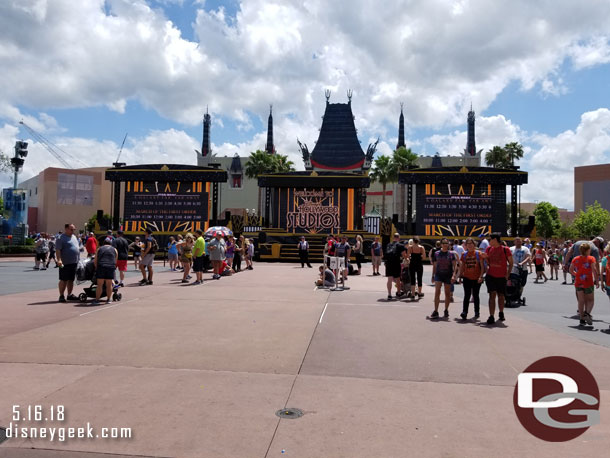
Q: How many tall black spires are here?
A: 4